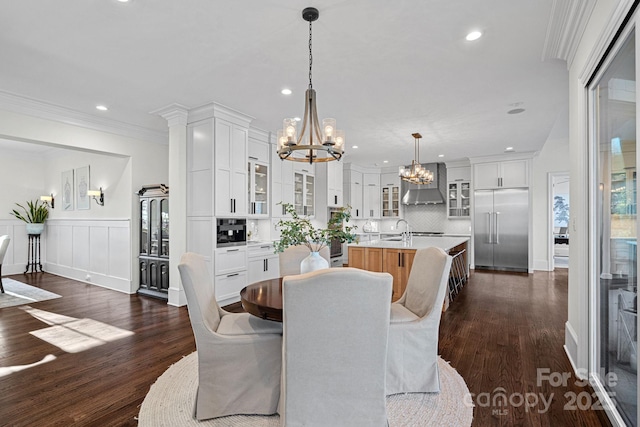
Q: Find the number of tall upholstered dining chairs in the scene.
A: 4